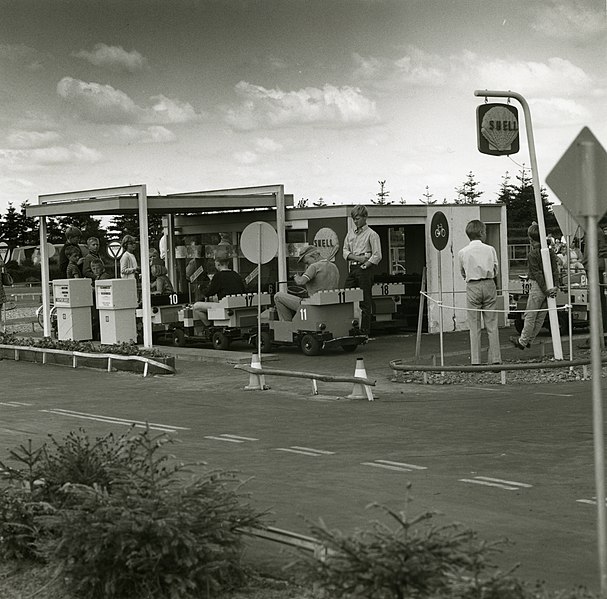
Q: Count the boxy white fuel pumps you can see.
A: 2